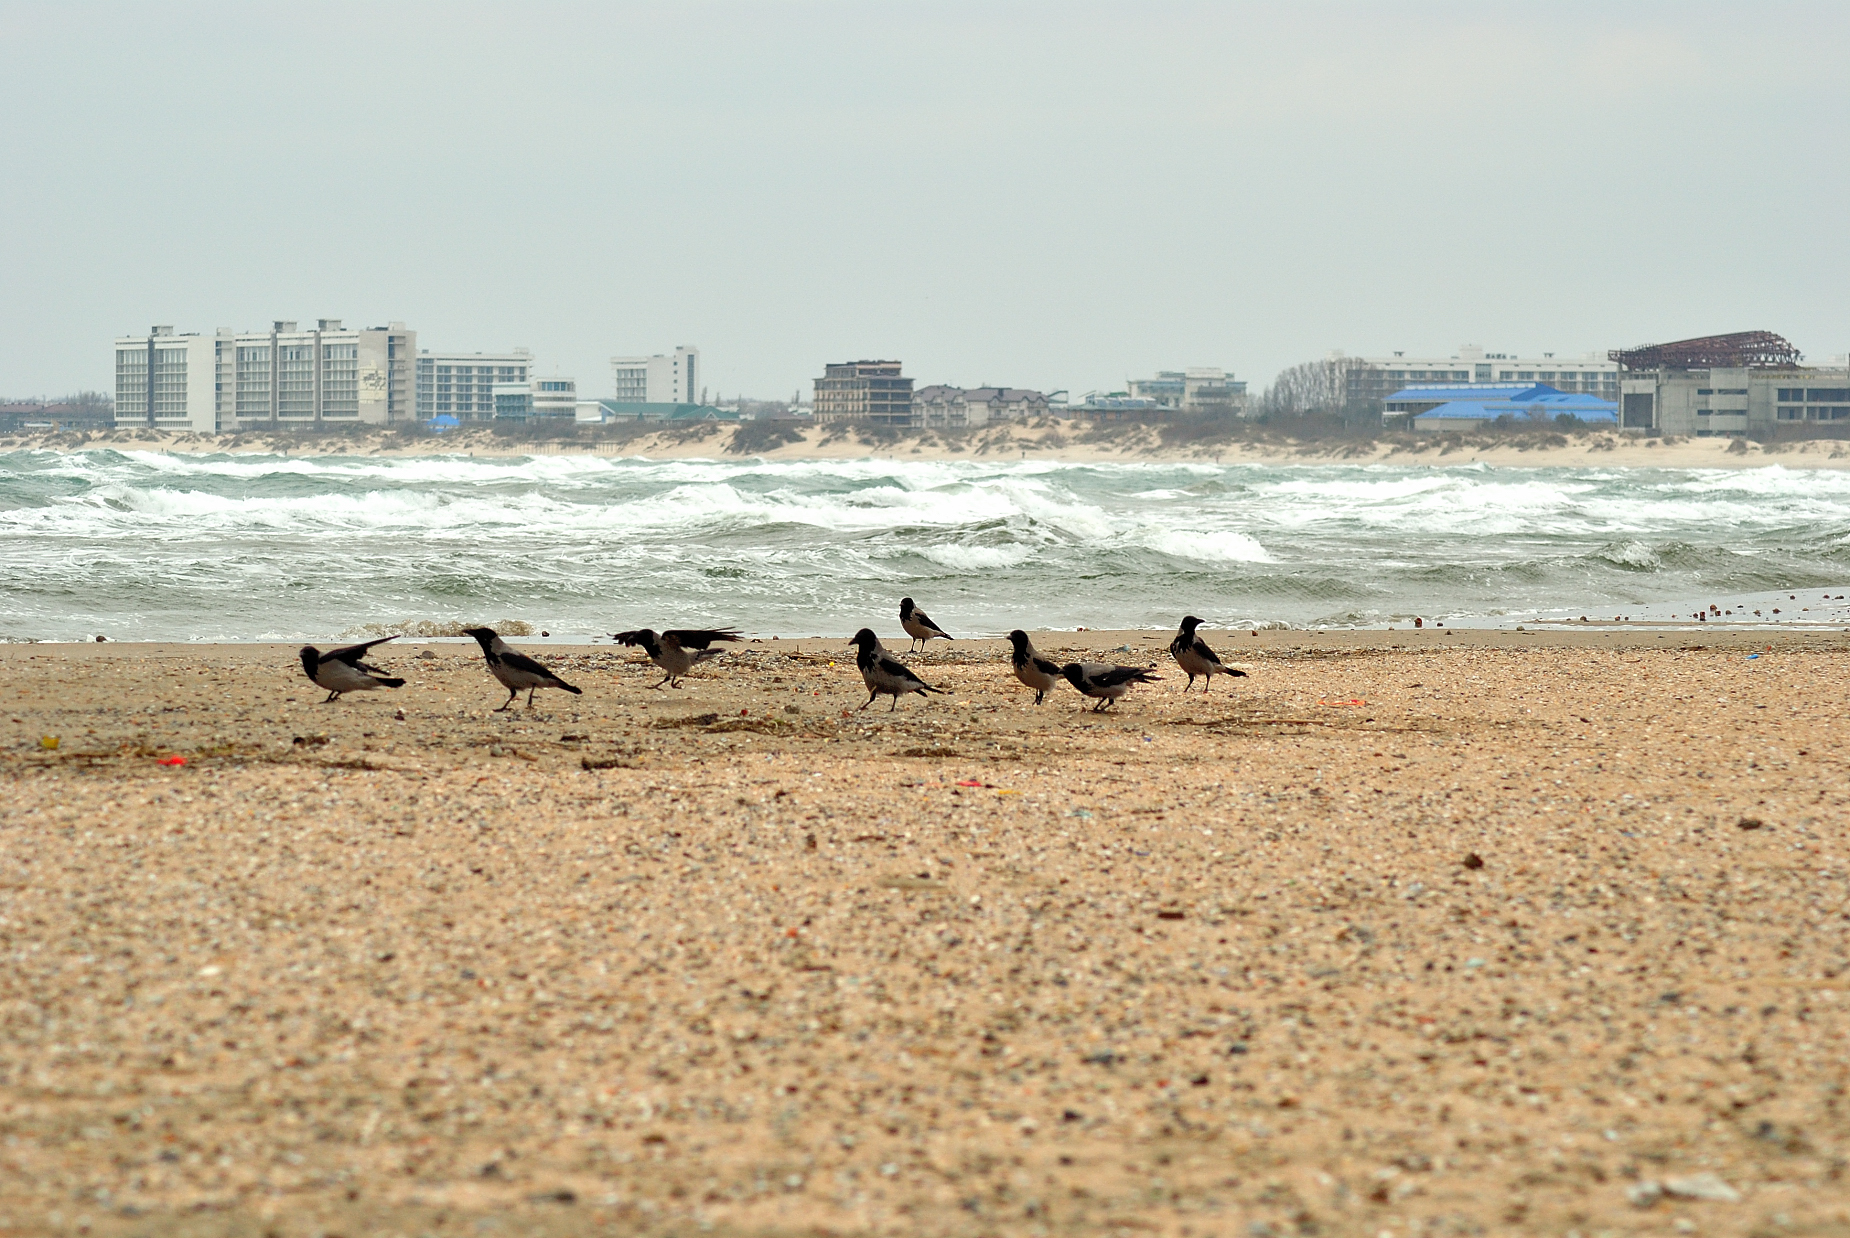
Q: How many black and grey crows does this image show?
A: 8